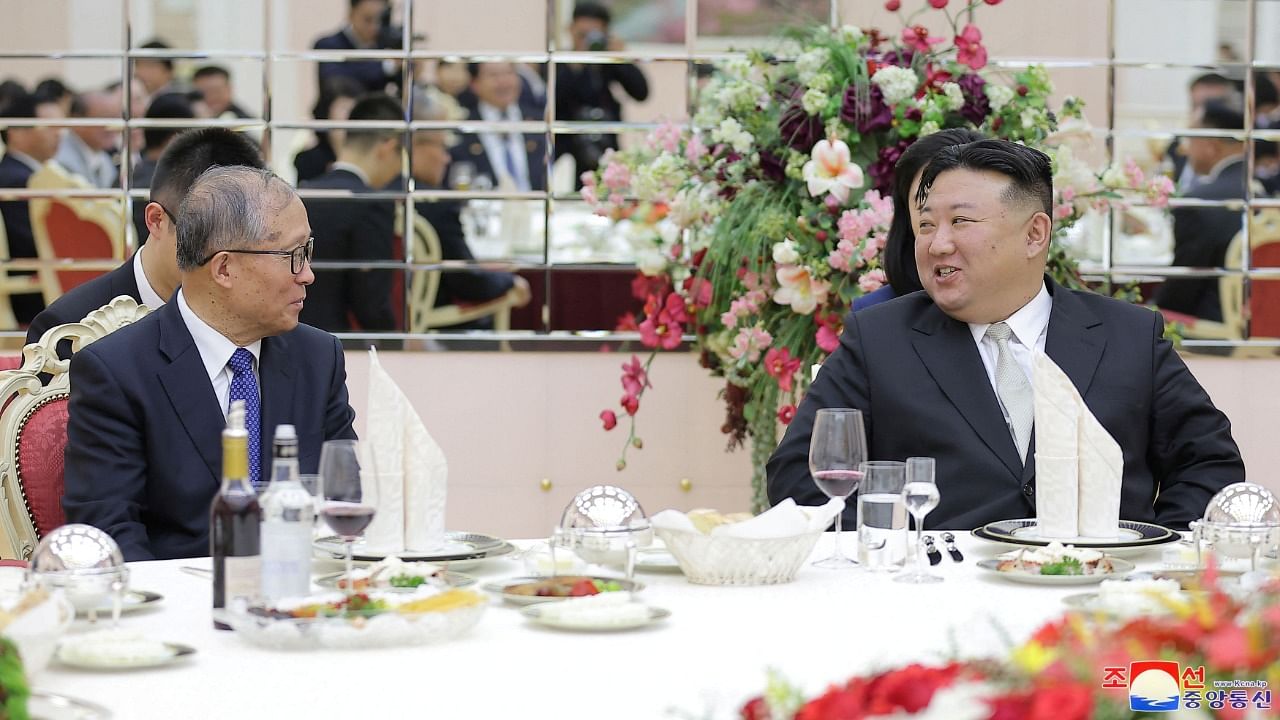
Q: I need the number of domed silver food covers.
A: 3